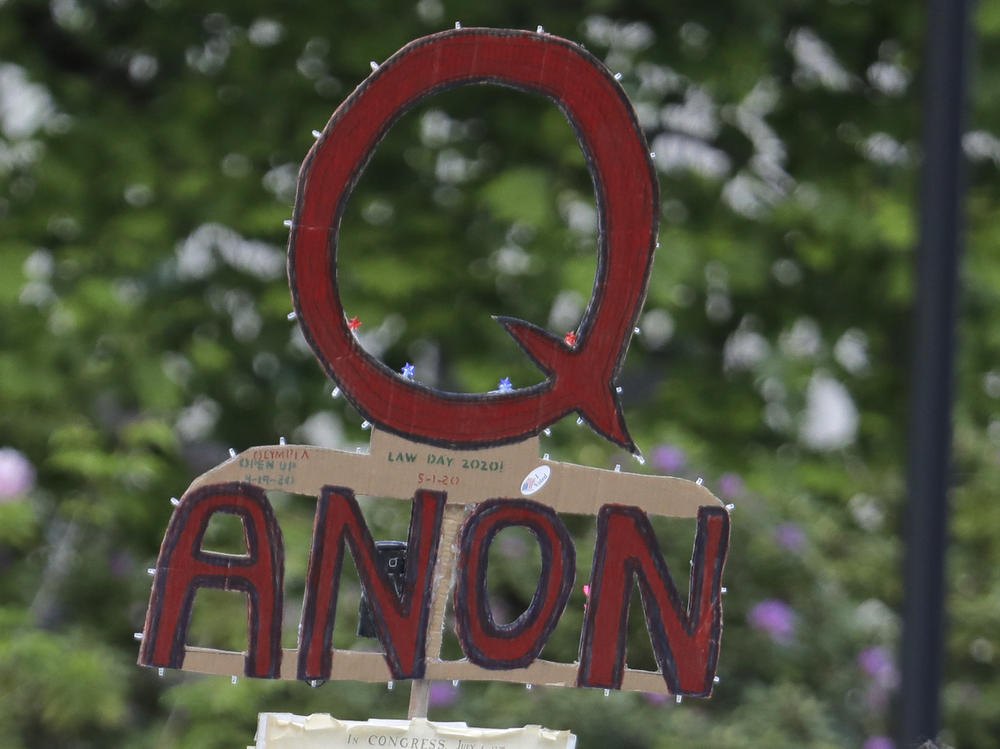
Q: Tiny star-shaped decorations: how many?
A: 4